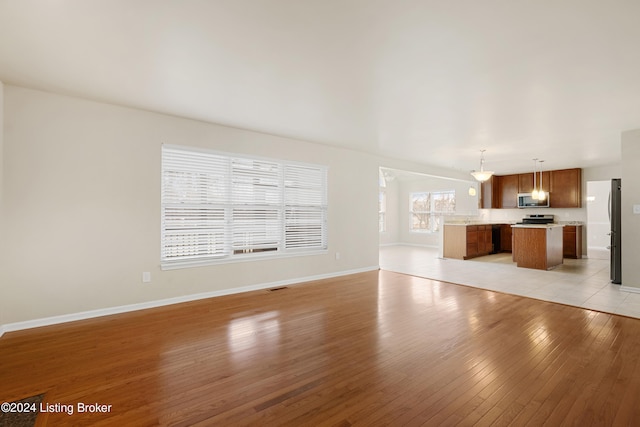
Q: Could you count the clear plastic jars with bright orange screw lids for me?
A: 0